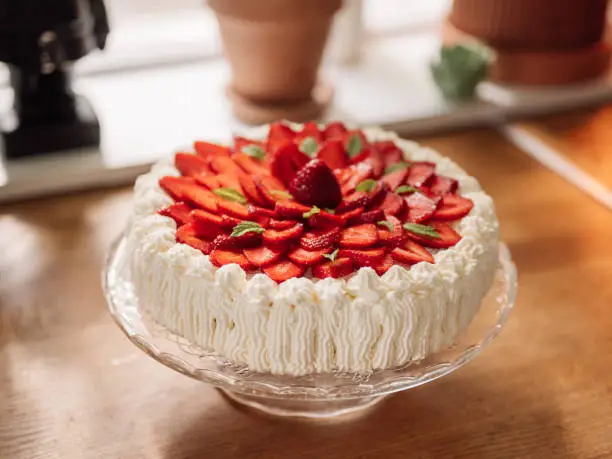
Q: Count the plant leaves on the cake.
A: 13